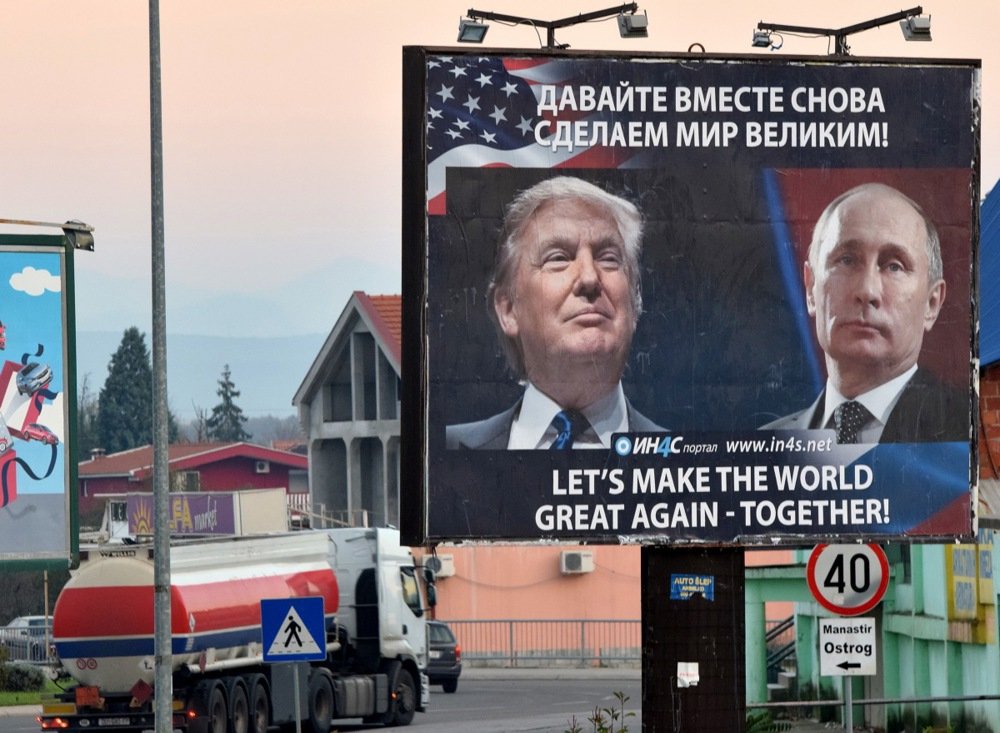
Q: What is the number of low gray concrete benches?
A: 0